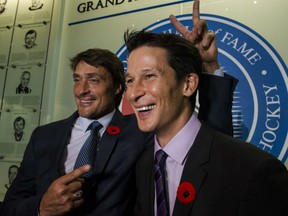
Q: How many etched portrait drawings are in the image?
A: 6